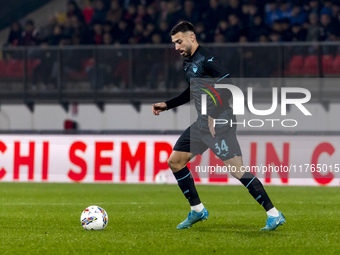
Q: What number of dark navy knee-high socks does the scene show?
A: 2